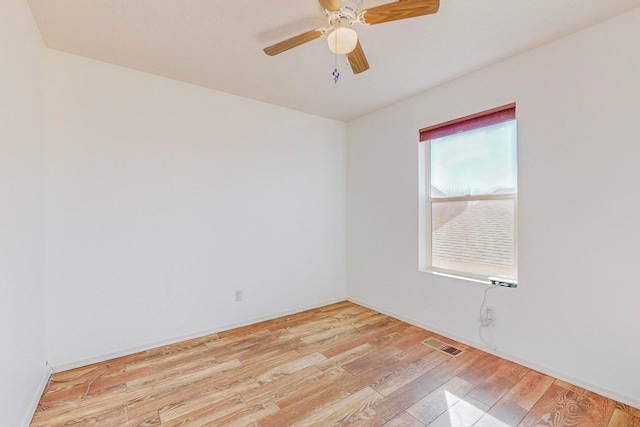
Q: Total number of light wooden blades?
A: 4